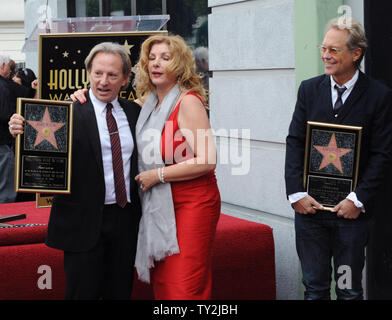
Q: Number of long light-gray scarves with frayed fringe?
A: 1